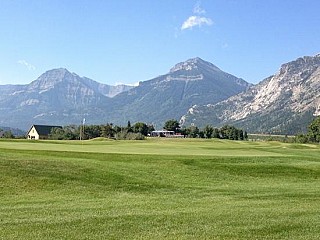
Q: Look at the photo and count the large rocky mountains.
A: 3